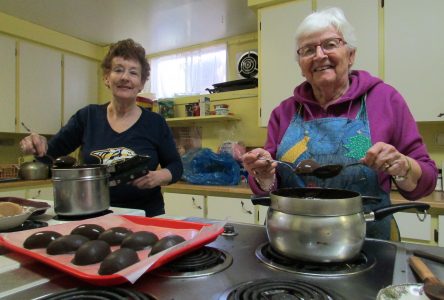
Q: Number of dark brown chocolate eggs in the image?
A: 8